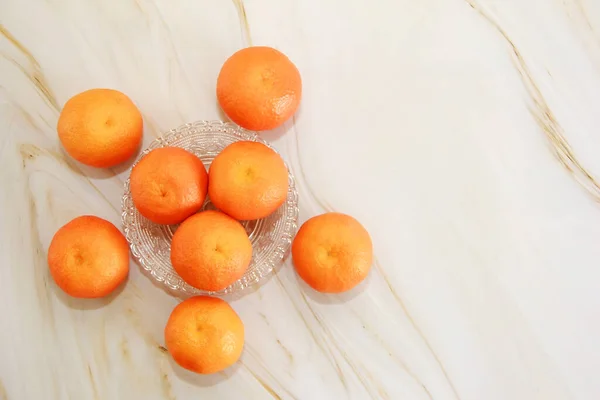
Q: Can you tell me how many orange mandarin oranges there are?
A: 8